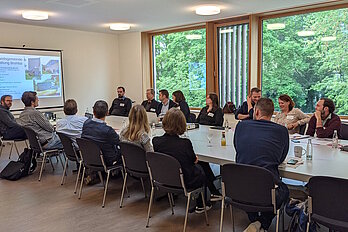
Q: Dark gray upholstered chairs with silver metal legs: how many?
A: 8